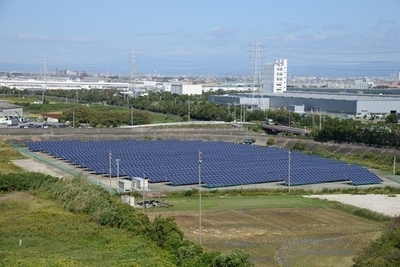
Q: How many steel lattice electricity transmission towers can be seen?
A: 3